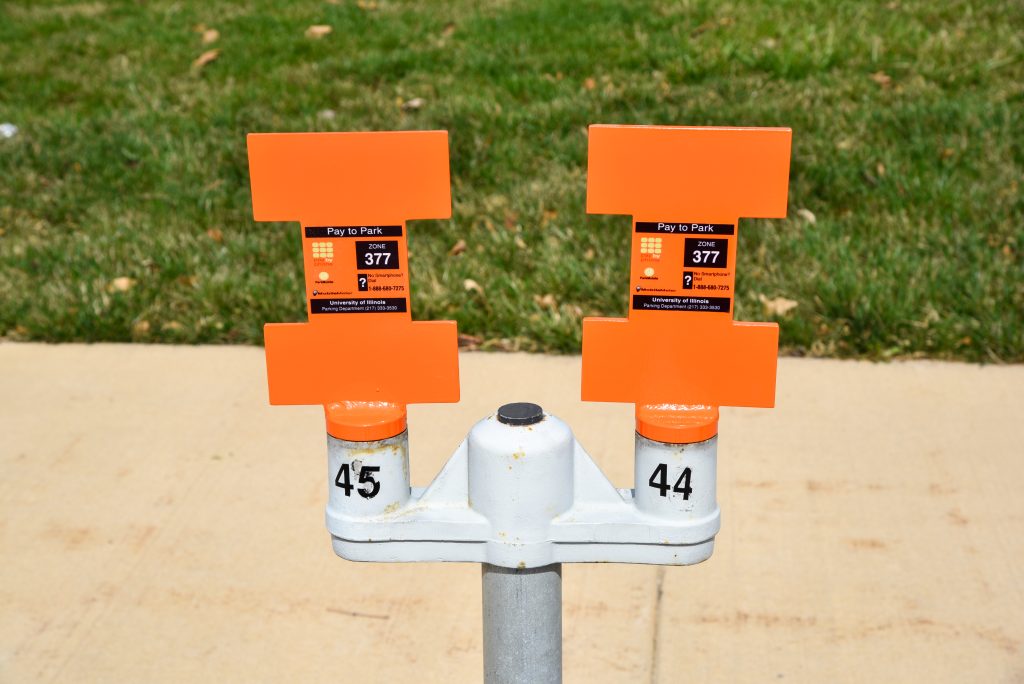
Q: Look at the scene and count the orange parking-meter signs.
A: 2